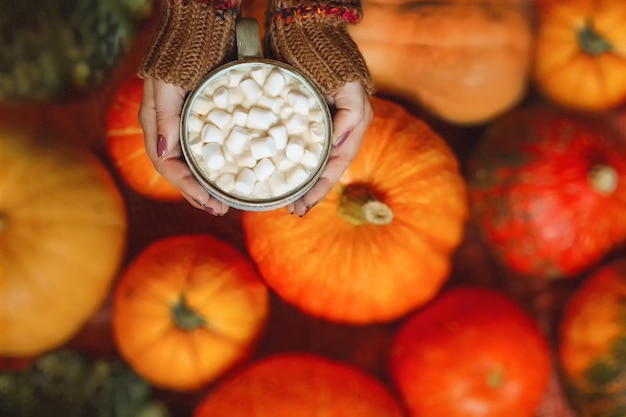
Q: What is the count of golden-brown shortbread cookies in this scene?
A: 0